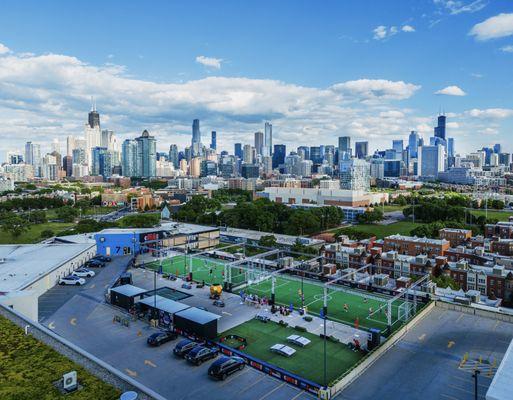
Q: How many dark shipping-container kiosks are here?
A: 3